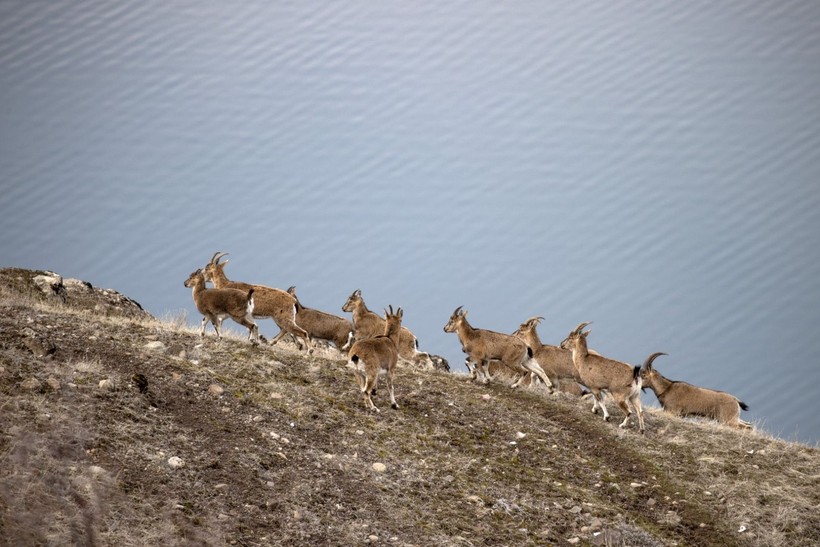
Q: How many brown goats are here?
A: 9